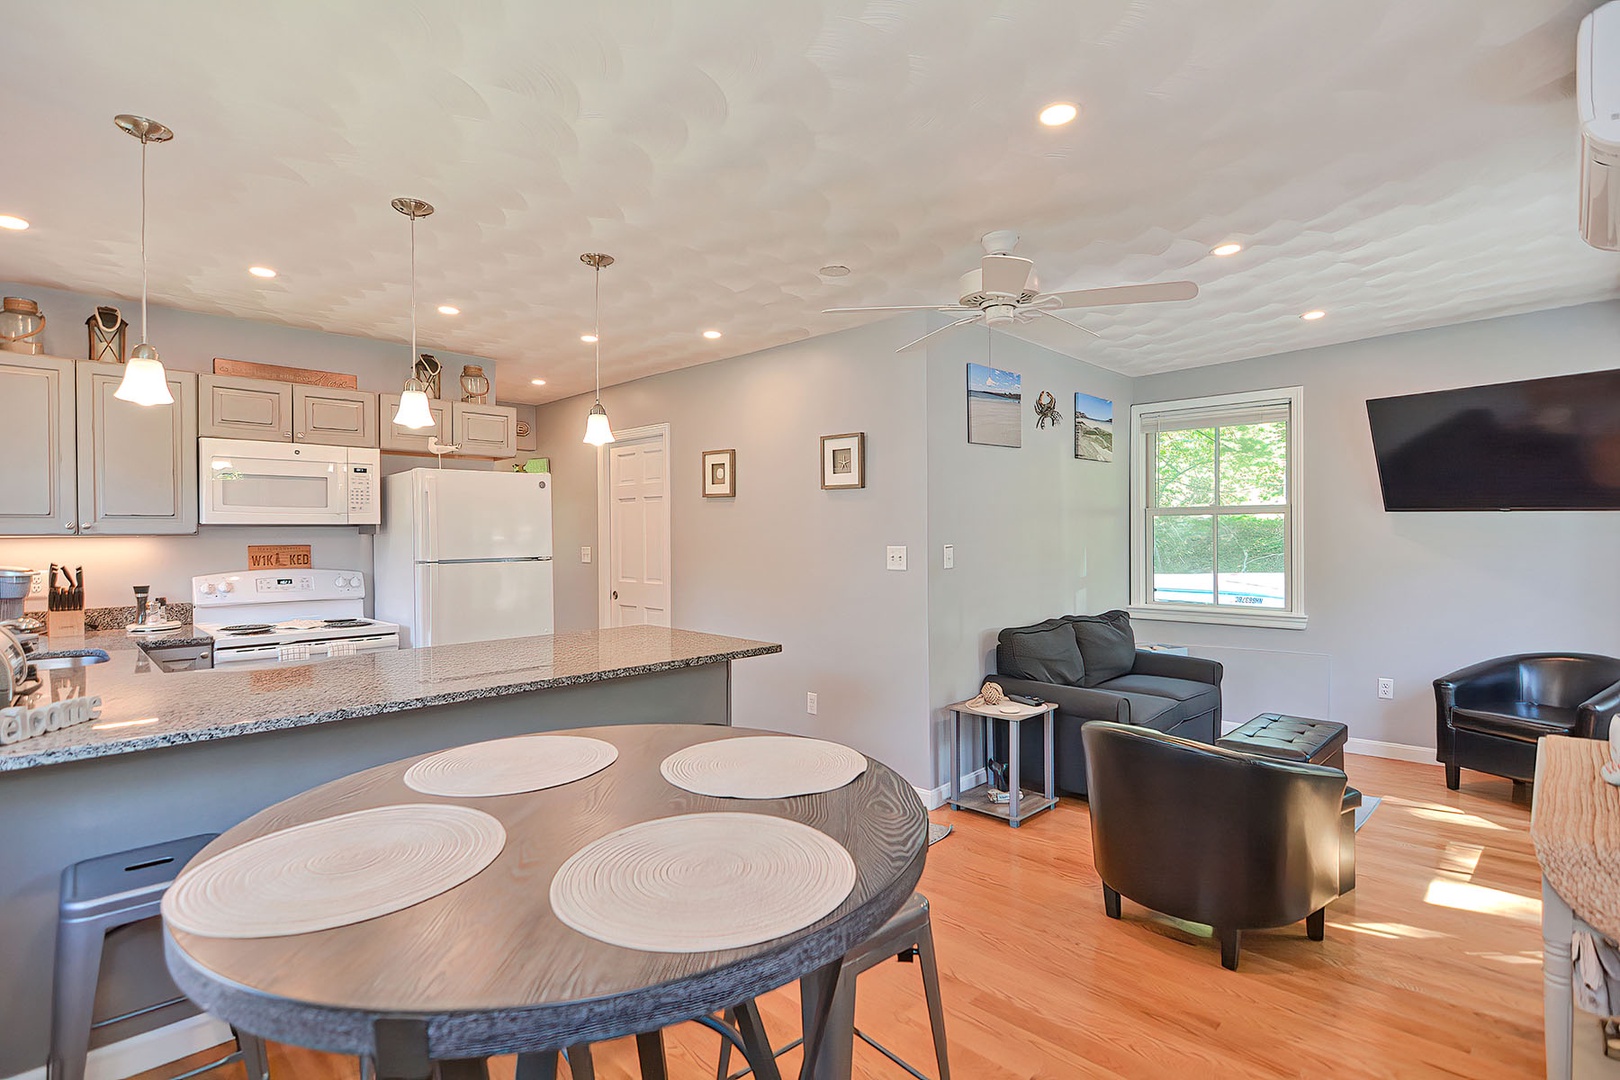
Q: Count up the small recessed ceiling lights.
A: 9